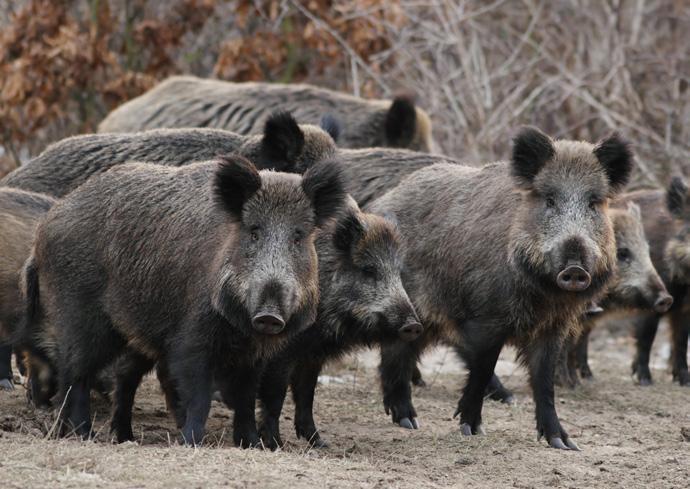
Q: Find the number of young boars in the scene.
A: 2